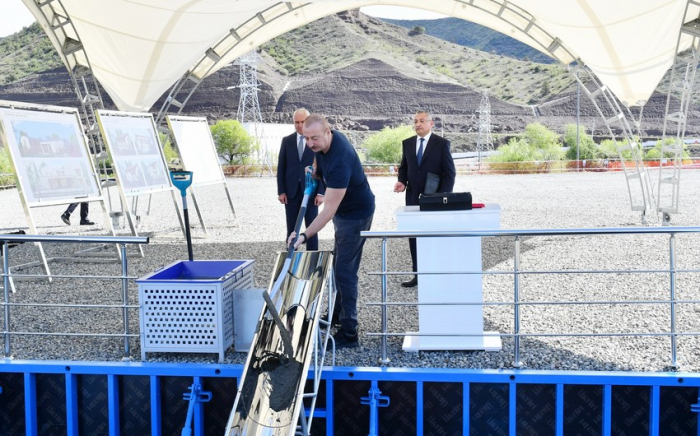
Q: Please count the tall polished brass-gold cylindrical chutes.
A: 1